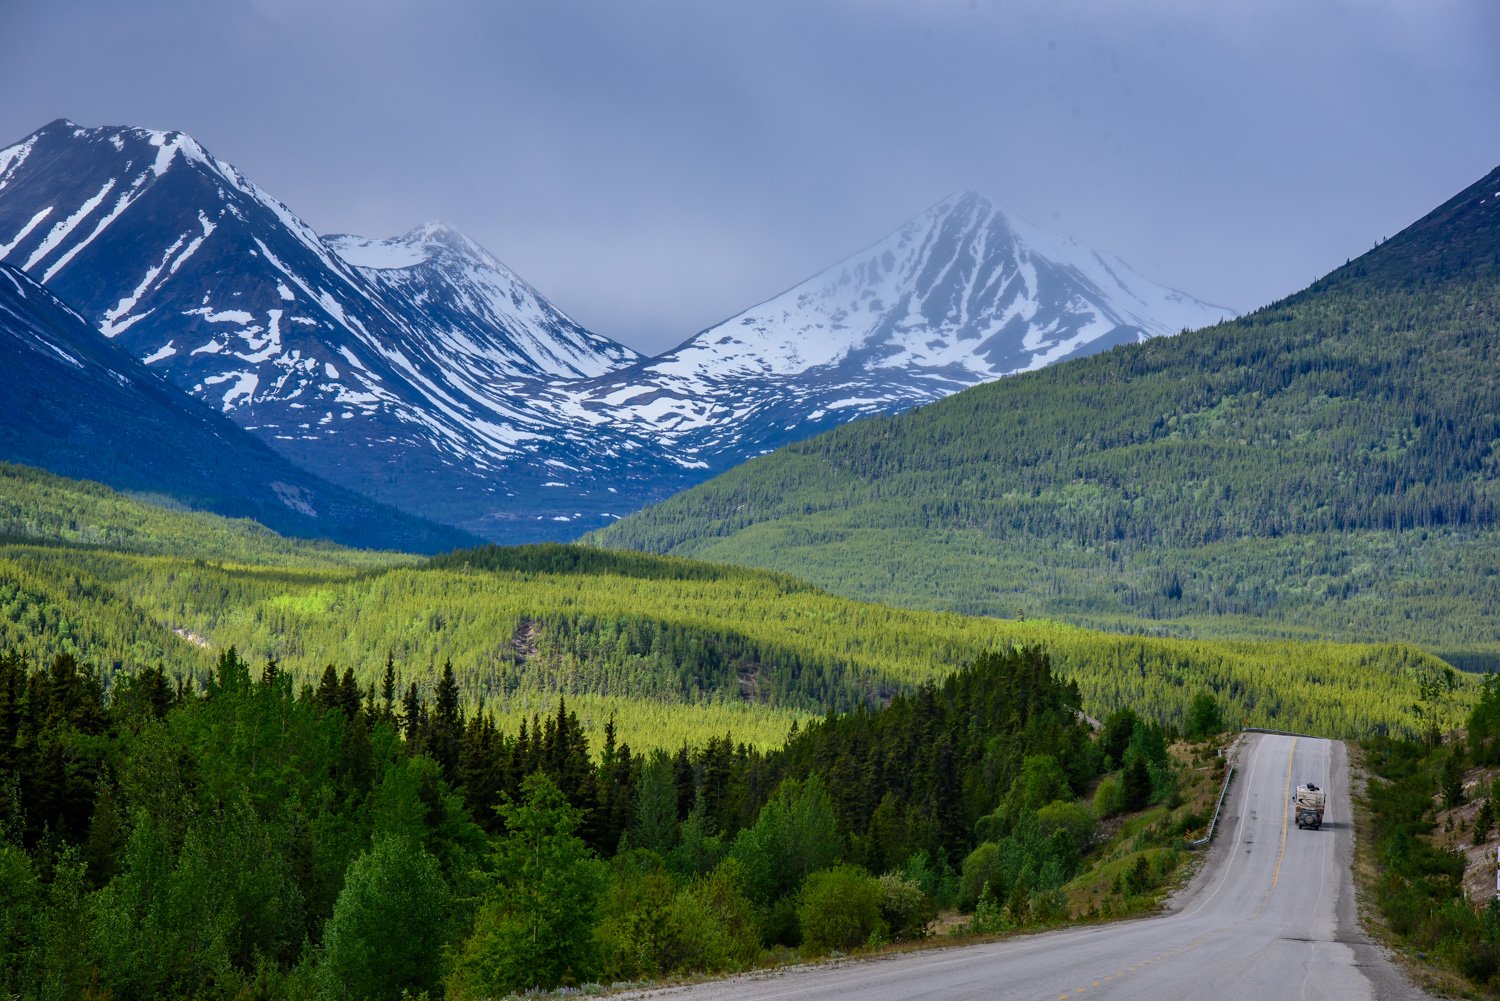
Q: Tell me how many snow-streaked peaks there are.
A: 3